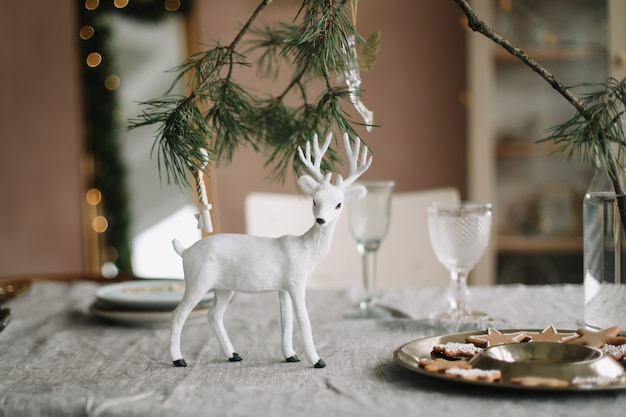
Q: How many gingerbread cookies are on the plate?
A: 9